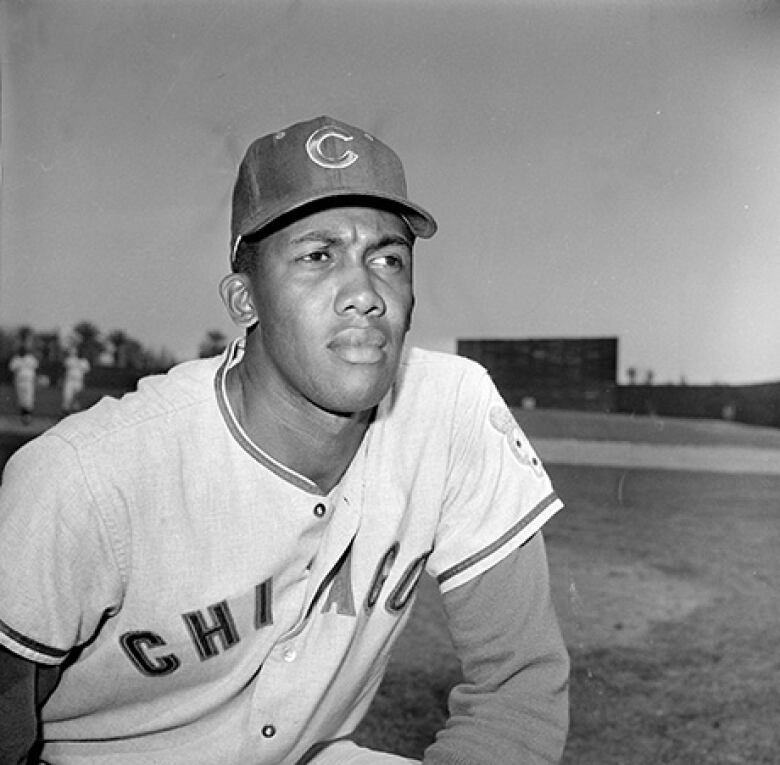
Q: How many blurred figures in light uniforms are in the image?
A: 2